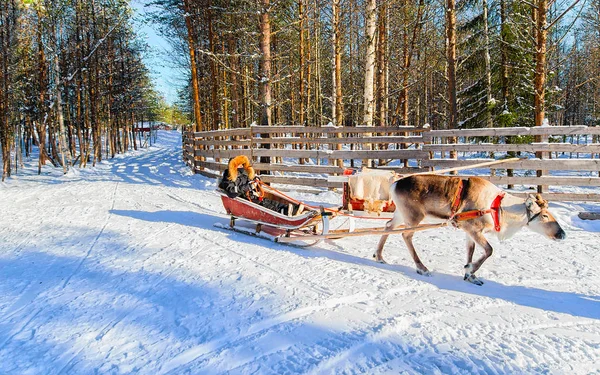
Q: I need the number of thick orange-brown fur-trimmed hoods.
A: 1